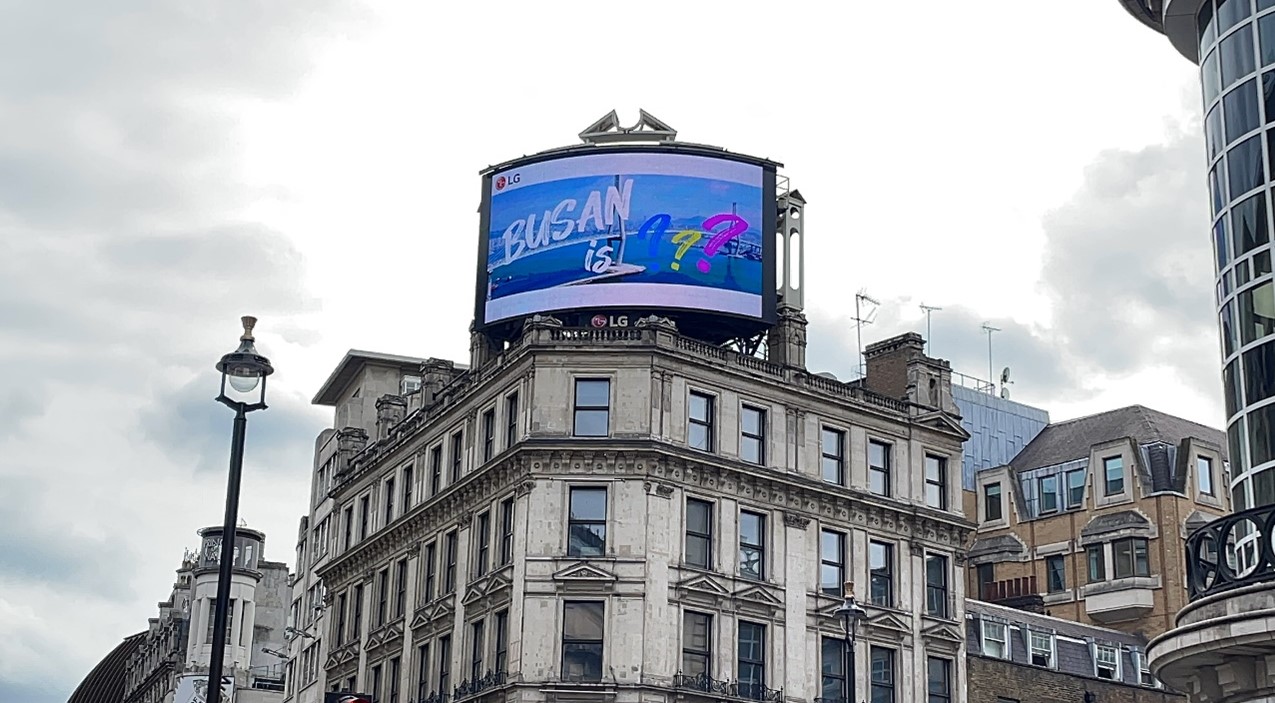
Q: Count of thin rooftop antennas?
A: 3